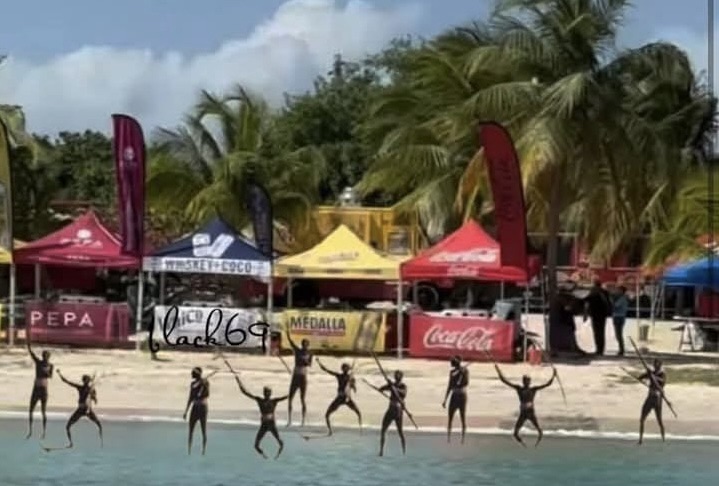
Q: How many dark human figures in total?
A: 10